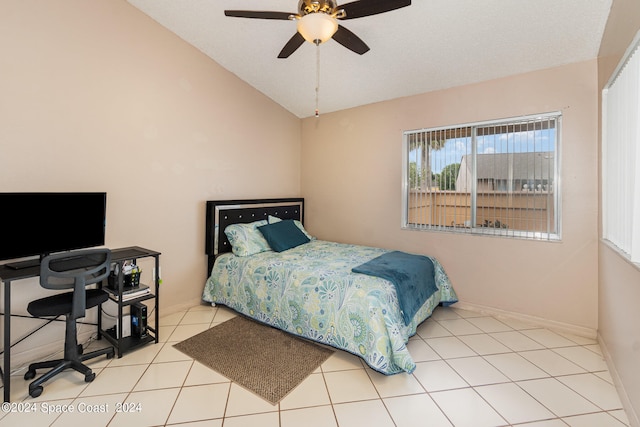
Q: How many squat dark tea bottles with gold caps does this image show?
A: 0